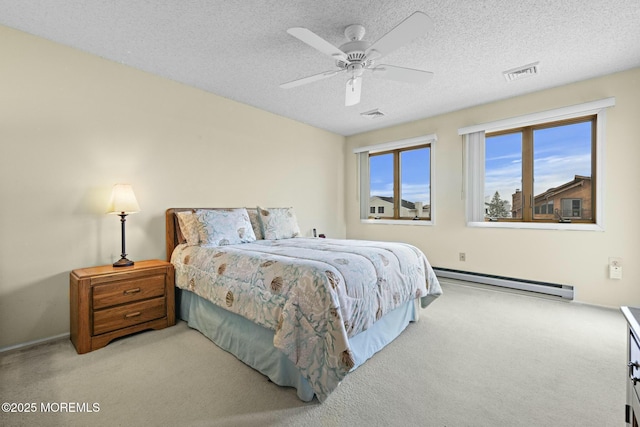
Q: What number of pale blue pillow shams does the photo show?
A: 2